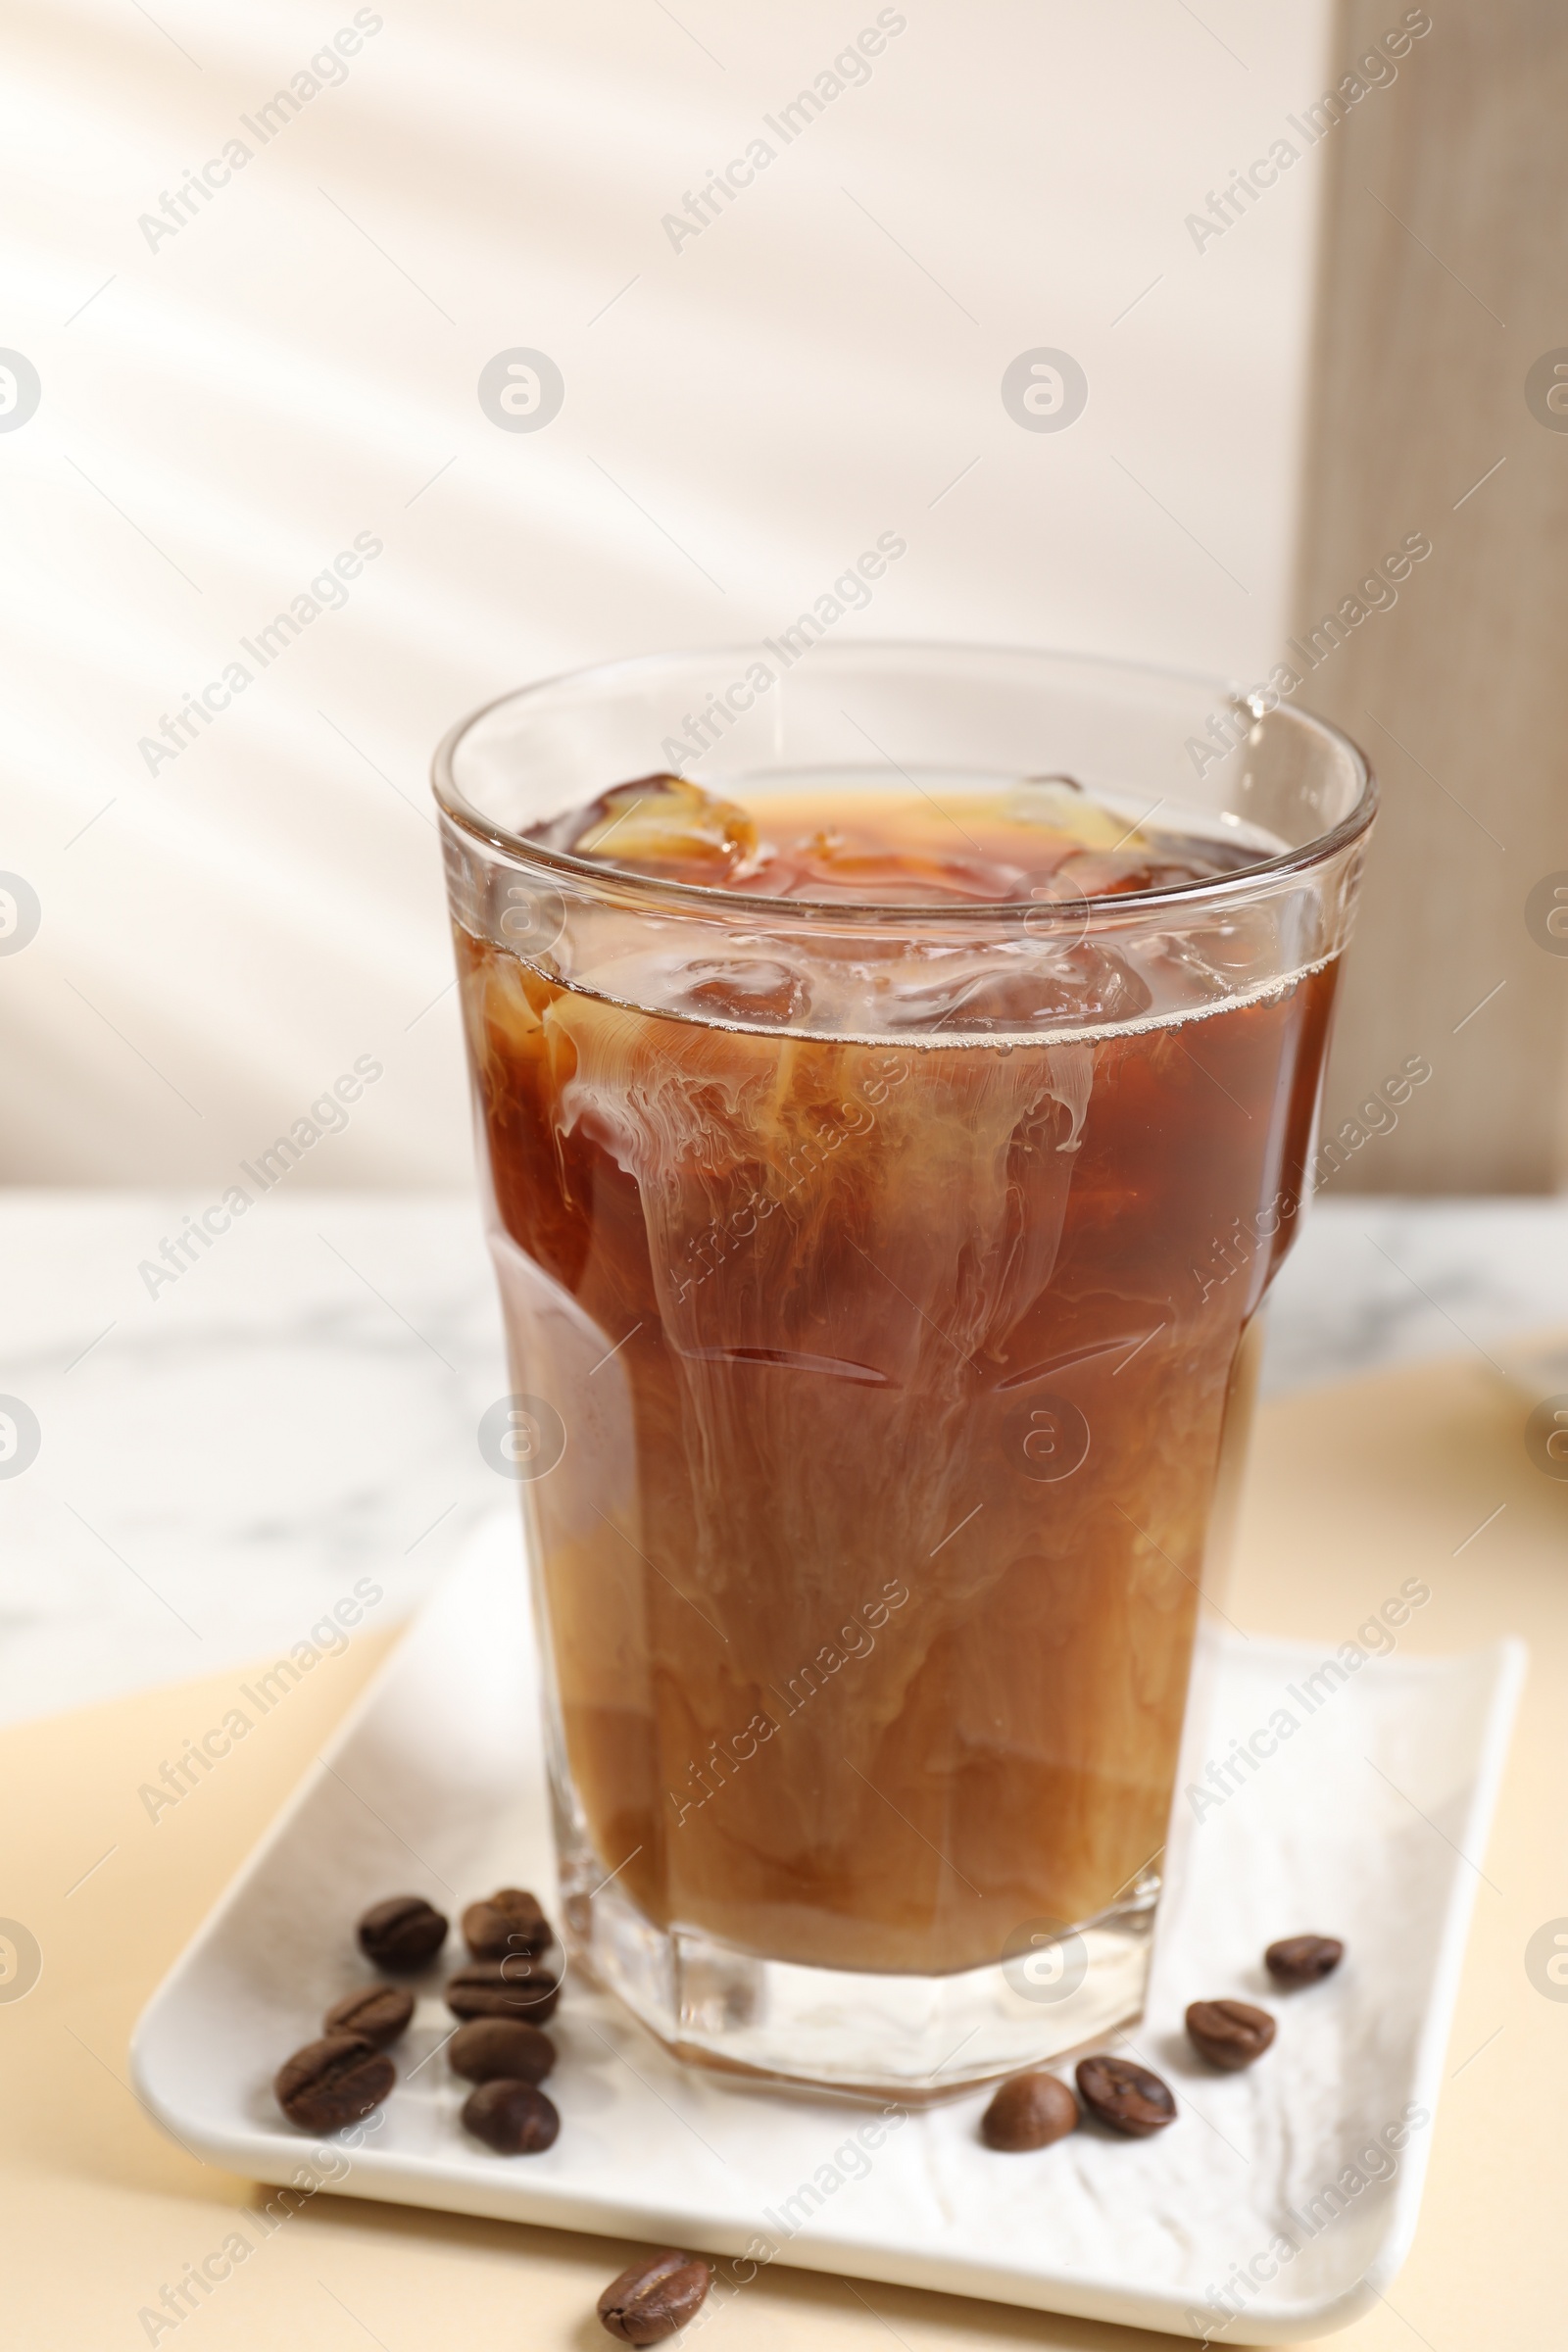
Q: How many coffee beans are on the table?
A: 1